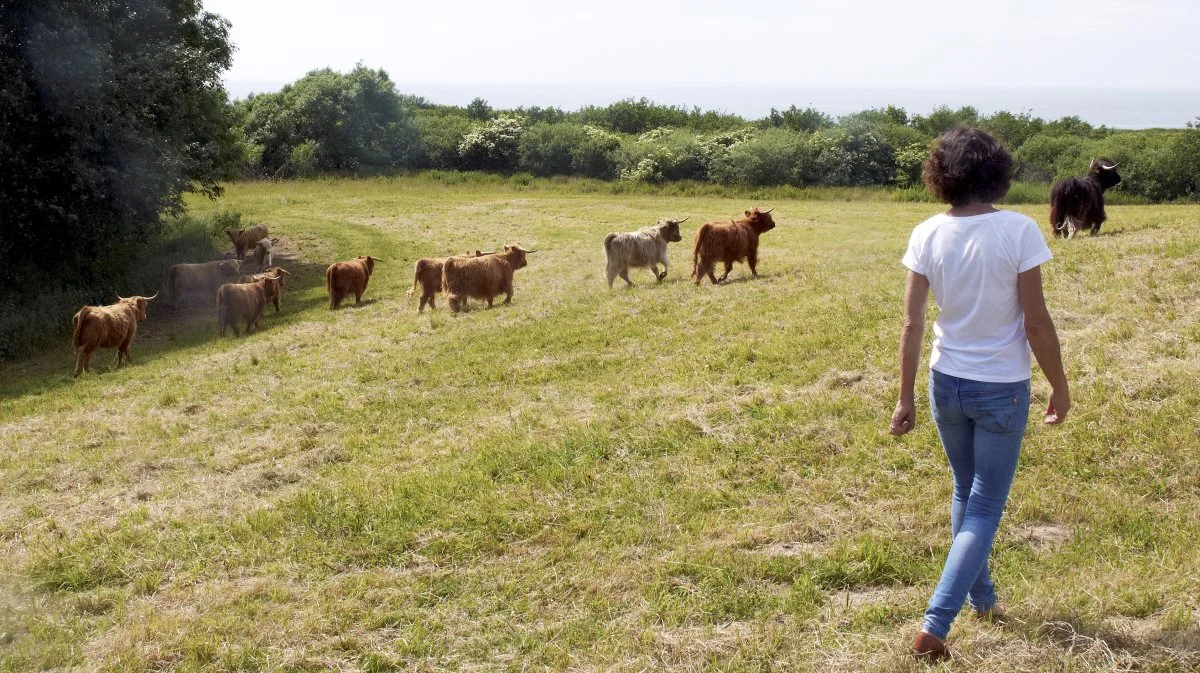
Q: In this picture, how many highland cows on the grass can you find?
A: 12